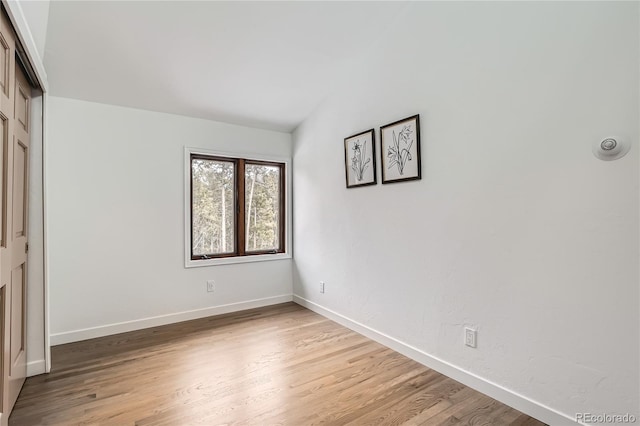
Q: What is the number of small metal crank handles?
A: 2